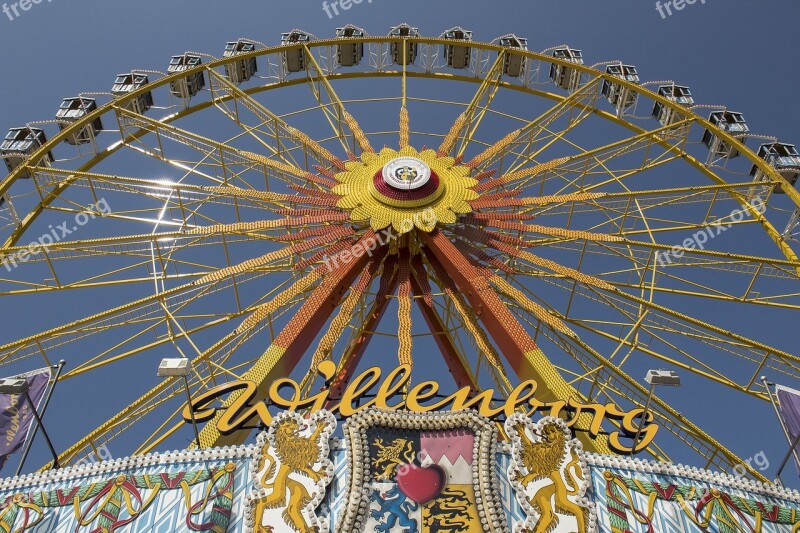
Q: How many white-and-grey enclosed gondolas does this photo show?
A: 15